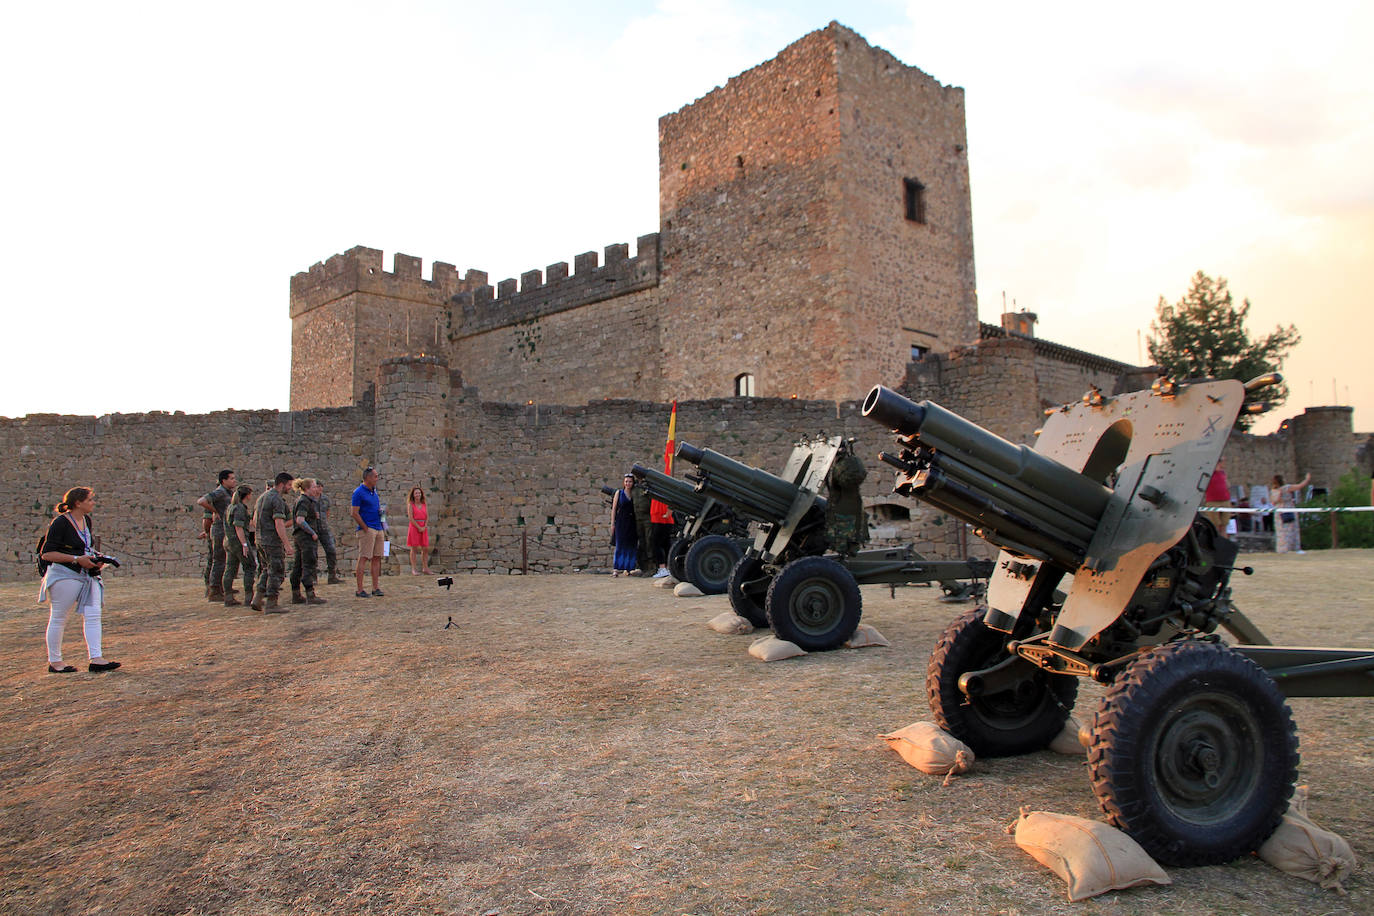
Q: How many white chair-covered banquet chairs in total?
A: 0